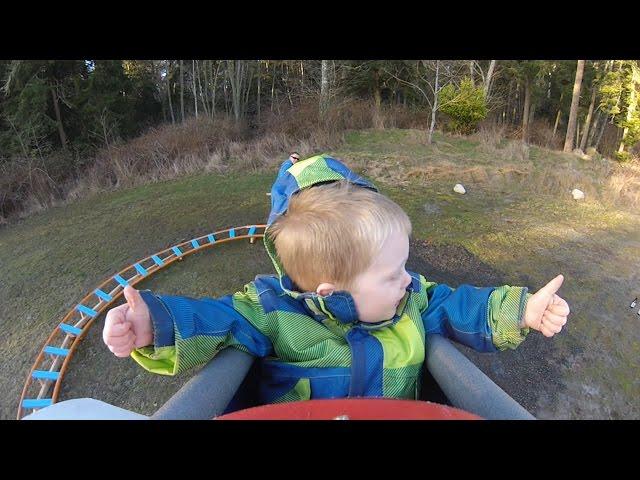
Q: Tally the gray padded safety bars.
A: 2